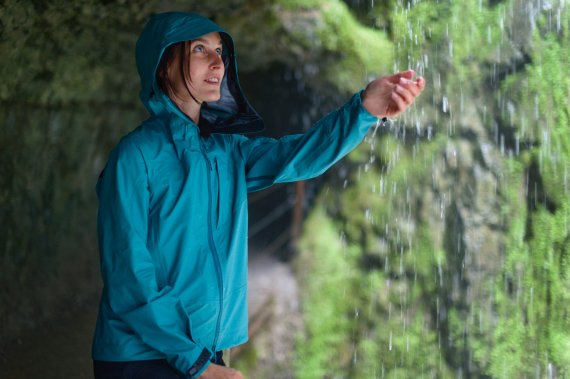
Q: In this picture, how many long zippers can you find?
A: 1